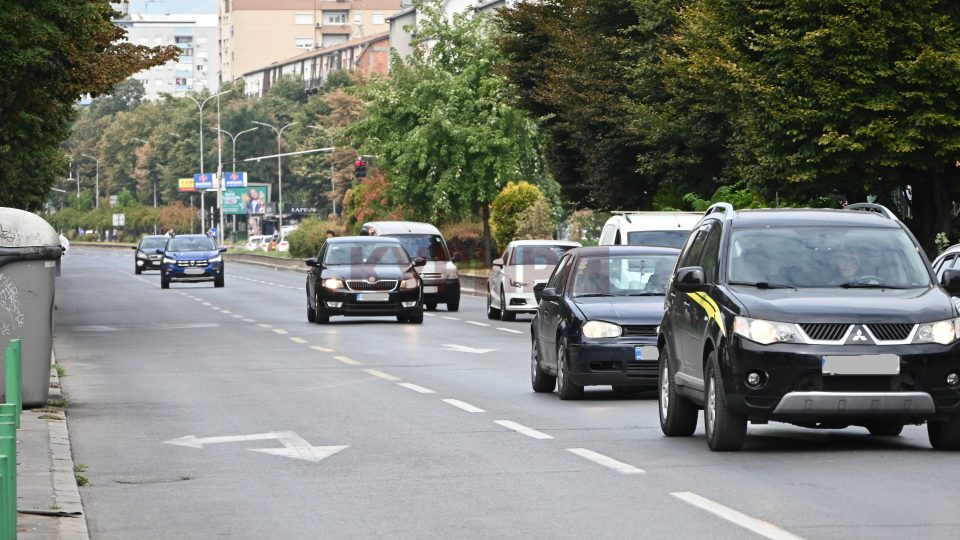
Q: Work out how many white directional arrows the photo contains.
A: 2